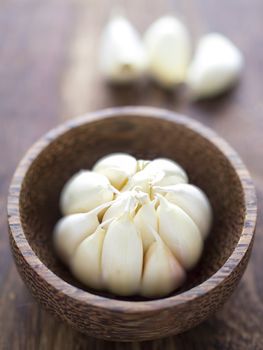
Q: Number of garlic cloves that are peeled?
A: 3